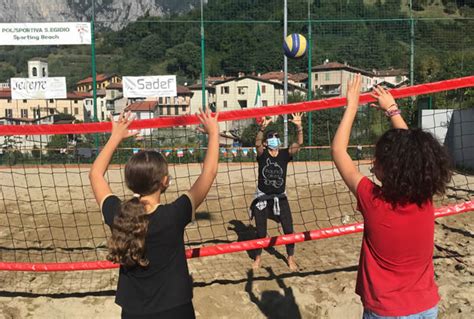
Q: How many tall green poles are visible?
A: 4